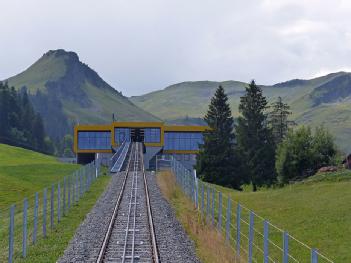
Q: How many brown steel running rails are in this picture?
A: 2